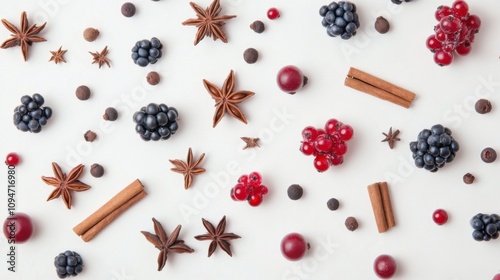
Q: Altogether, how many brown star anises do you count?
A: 11